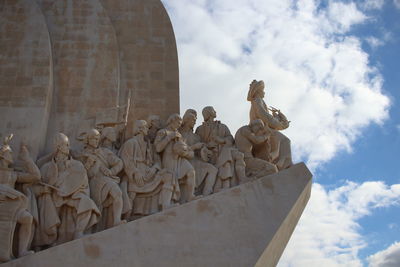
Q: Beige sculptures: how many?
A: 11